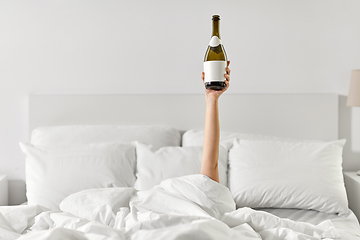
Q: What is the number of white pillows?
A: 5